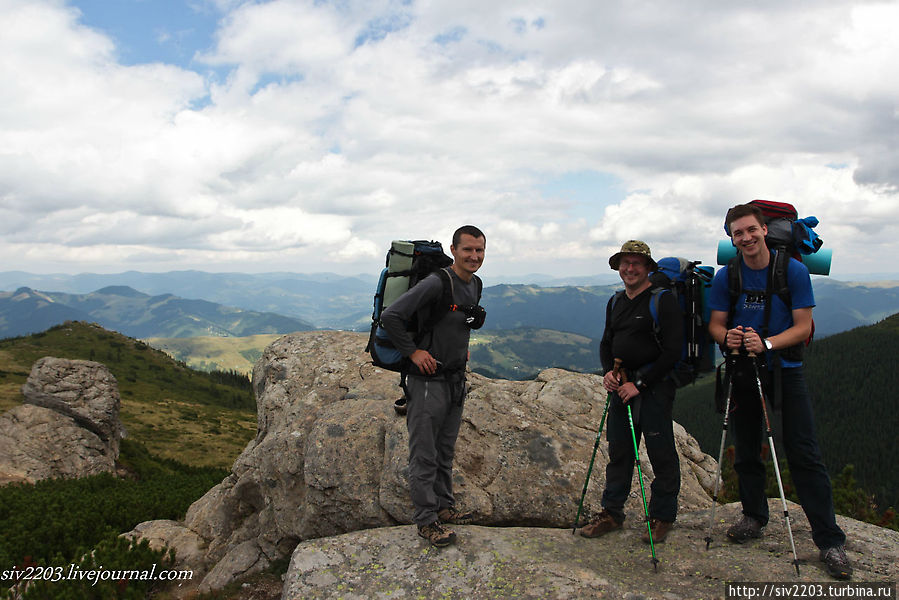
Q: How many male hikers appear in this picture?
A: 3